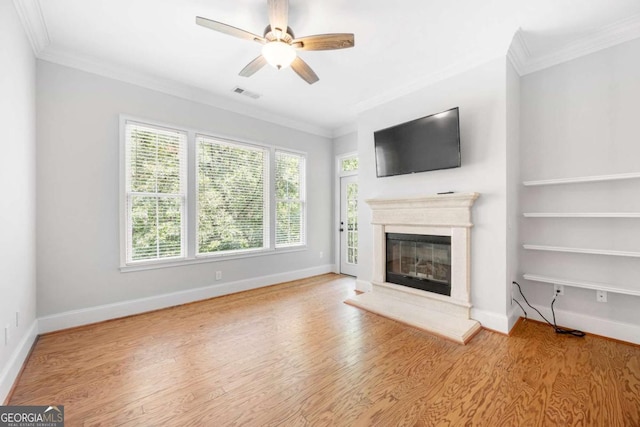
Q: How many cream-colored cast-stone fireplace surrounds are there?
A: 1